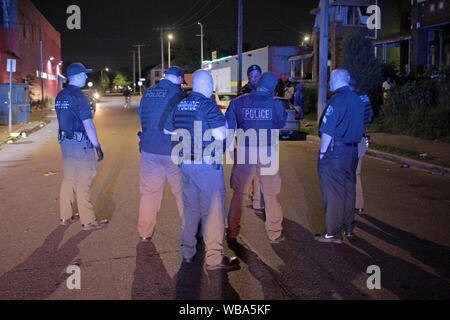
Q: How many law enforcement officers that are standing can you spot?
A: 7